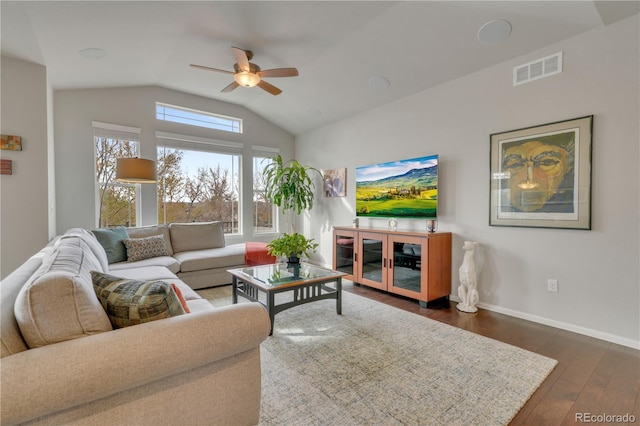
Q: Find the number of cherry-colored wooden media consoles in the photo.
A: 1